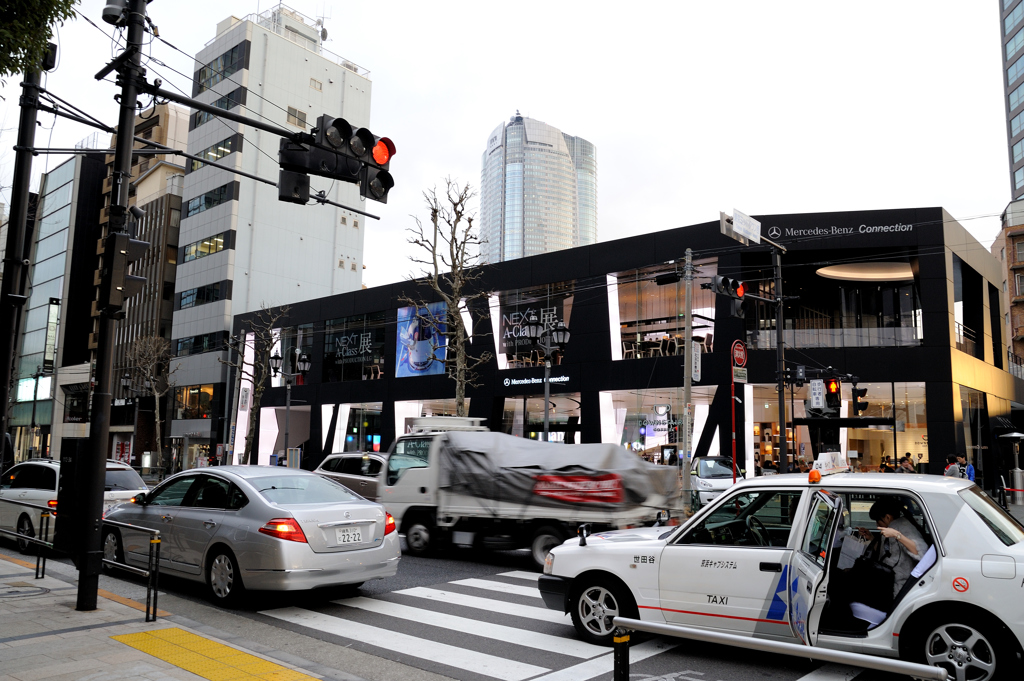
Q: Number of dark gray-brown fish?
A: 0